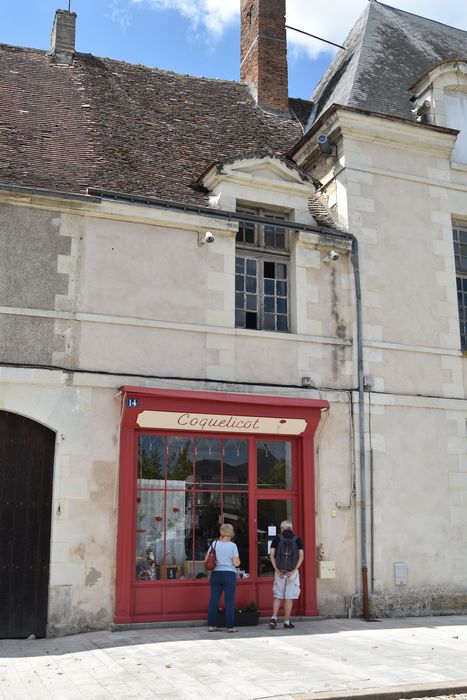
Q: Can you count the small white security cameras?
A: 2